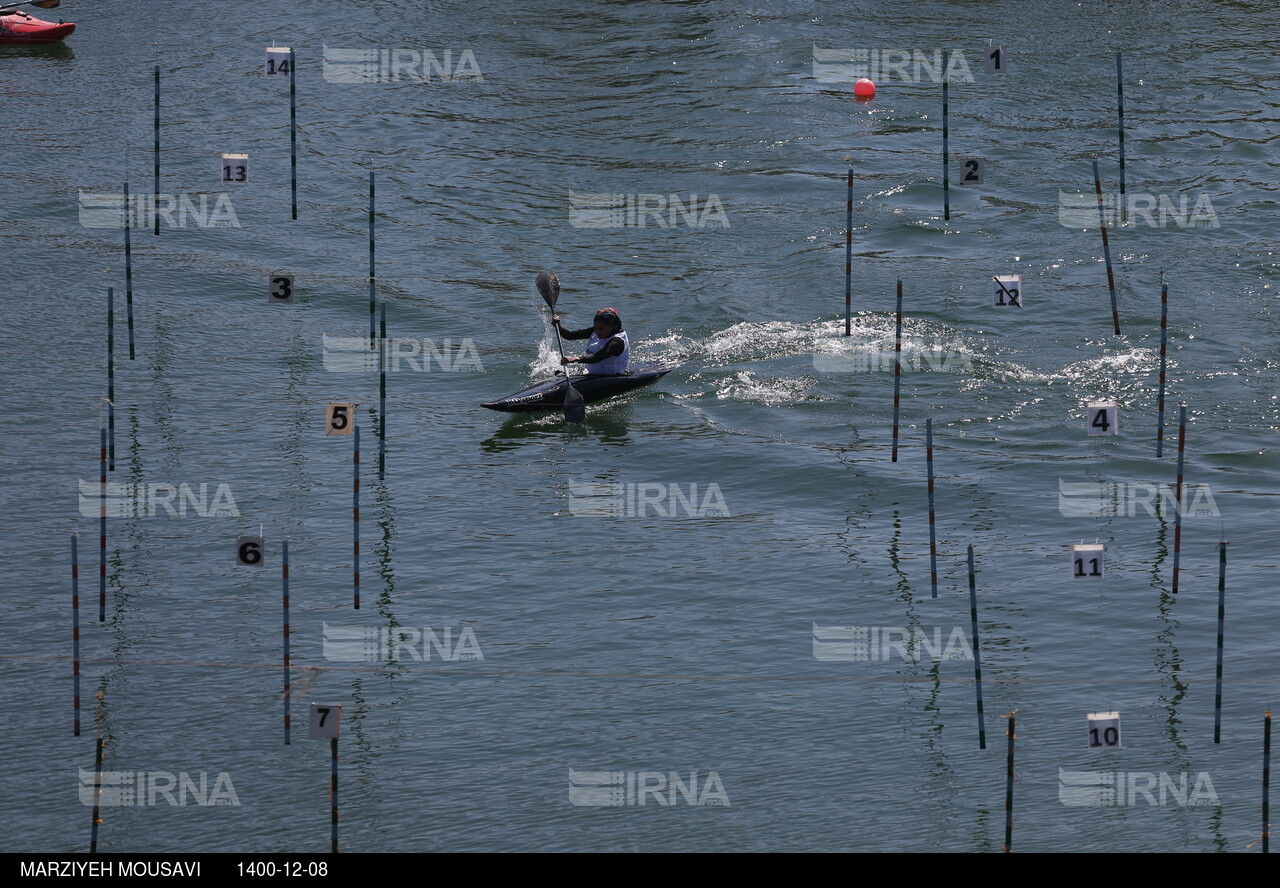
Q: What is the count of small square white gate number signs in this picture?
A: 12